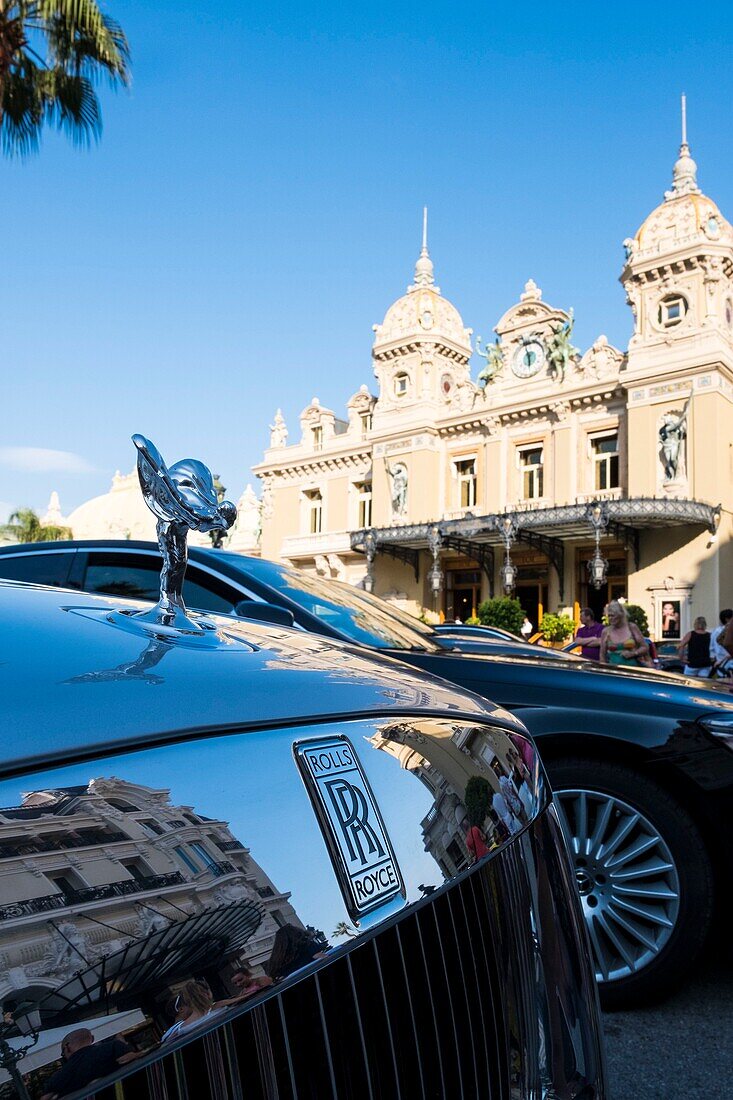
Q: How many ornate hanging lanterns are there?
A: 4